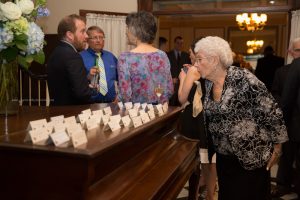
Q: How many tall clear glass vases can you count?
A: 1